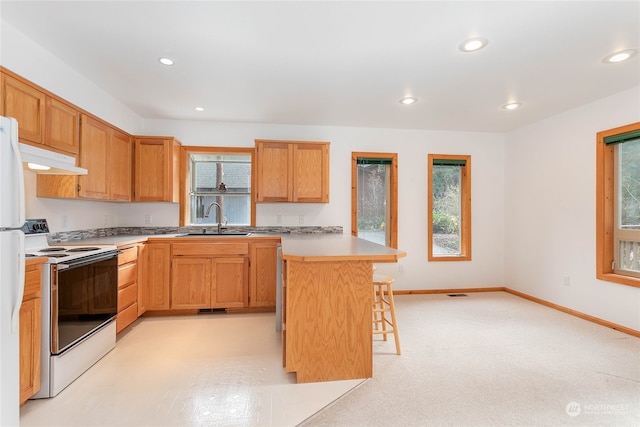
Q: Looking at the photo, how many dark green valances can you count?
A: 3